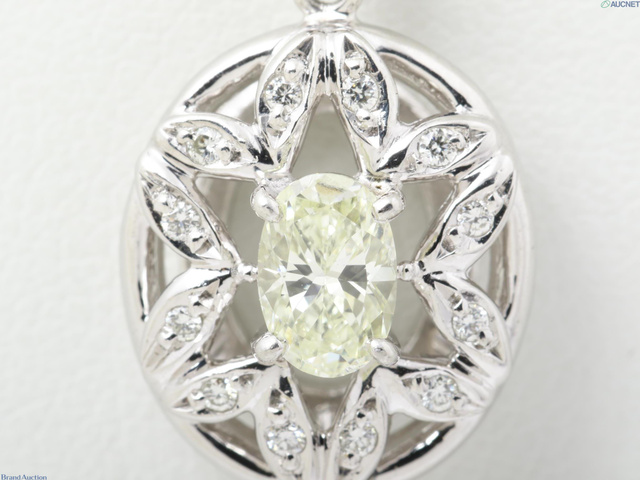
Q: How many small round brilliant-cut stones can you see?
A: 12